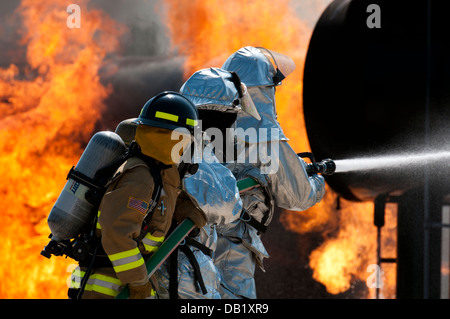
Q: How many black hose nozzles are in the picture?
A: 1